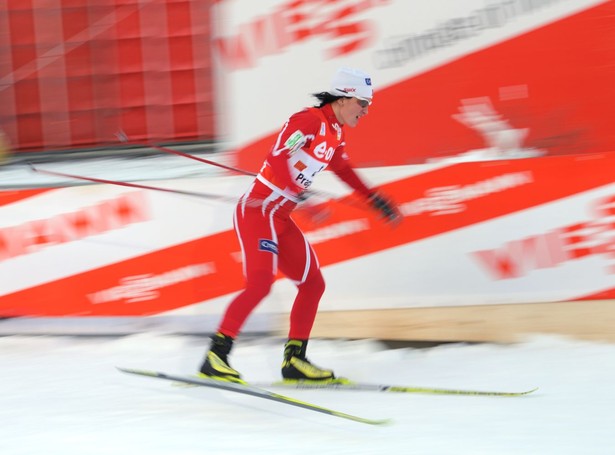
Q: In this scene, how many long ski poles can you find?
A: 2